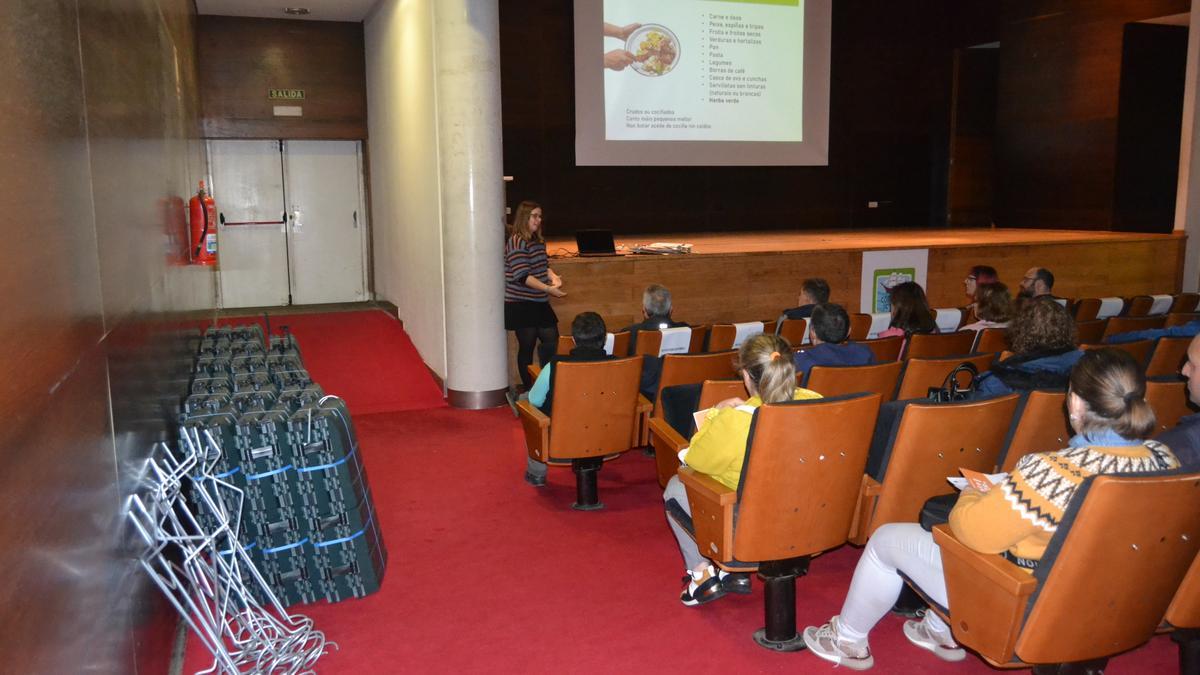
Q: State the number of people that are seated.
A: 12